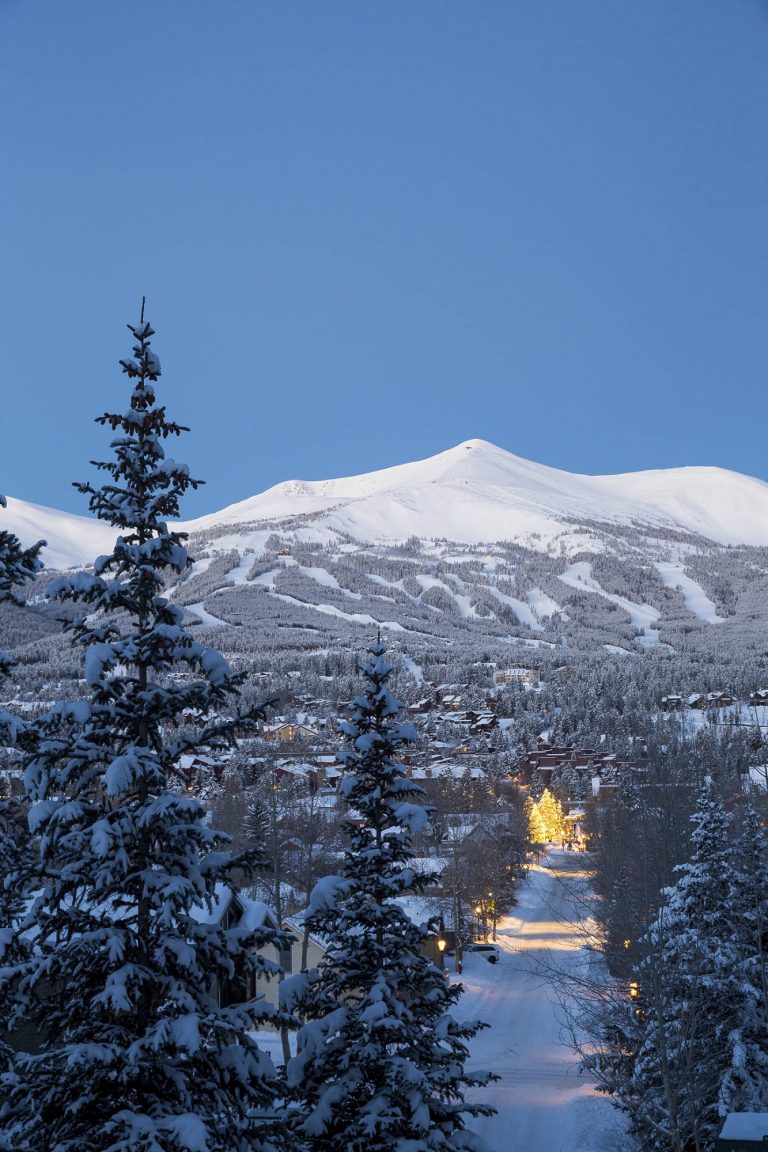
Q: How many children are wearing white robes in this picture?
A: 0